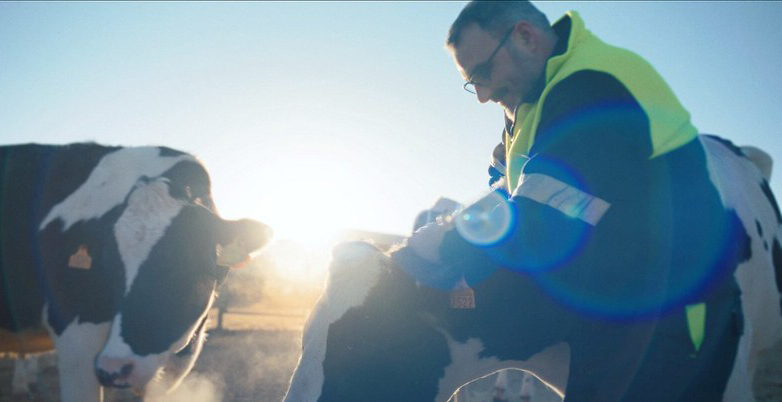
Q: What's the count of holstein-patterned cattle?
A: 3